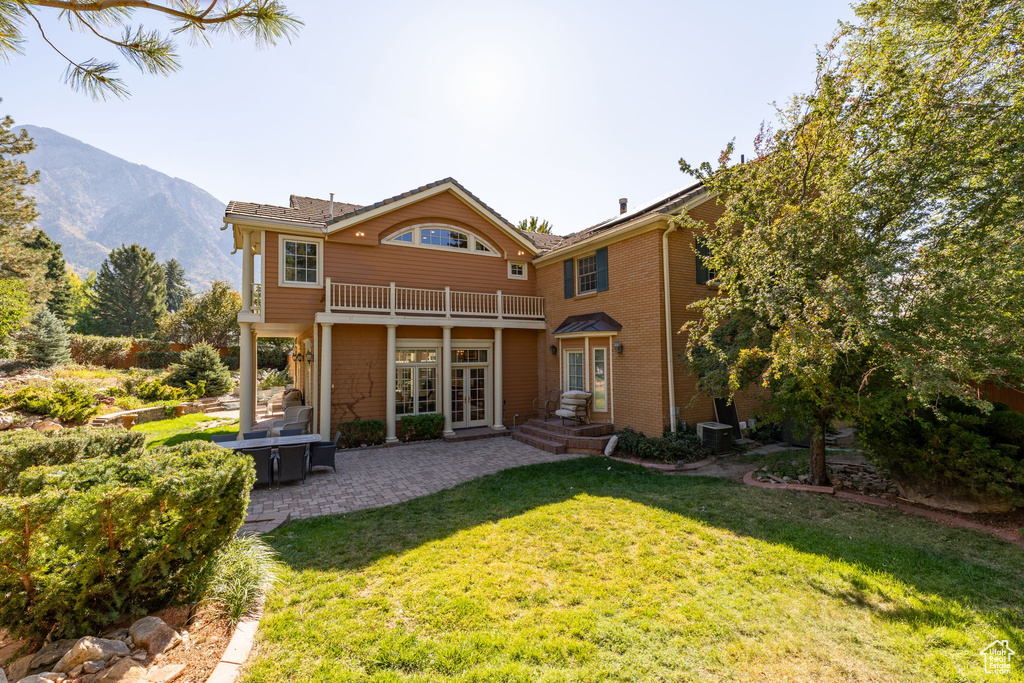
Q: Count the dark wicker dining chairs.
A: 6